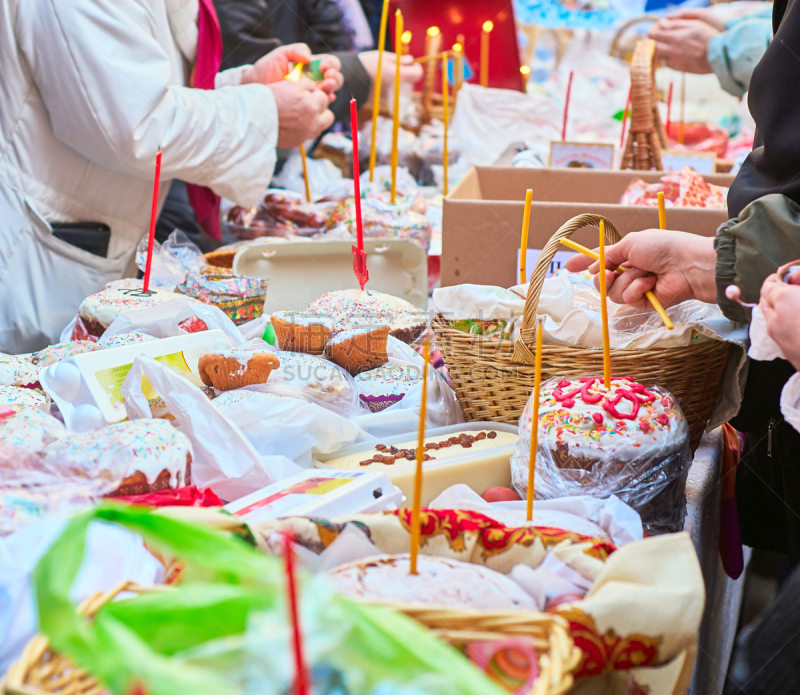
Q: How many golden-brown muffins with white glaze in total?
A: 3